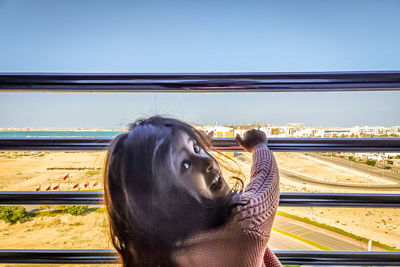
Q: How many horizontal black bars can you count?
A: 4